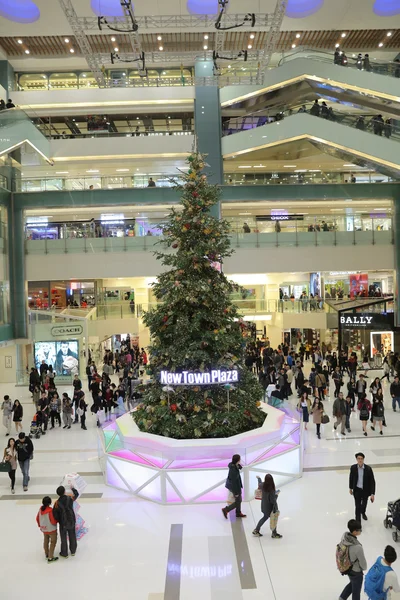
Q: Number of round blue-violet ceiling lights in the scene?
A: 5